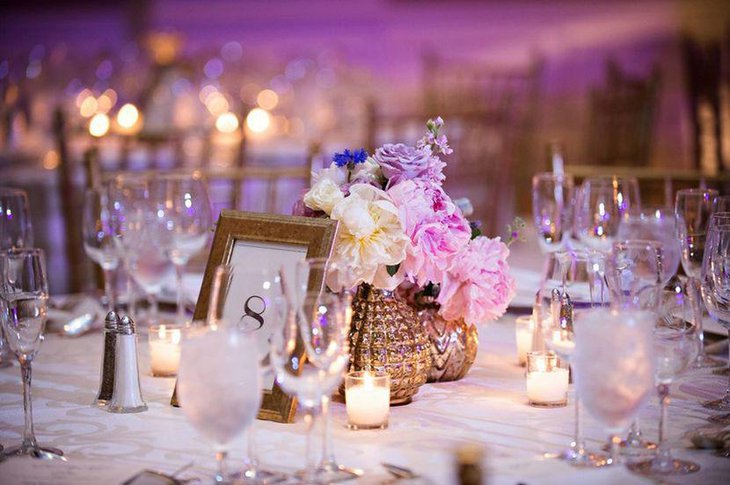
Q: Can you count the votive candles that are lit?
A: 4